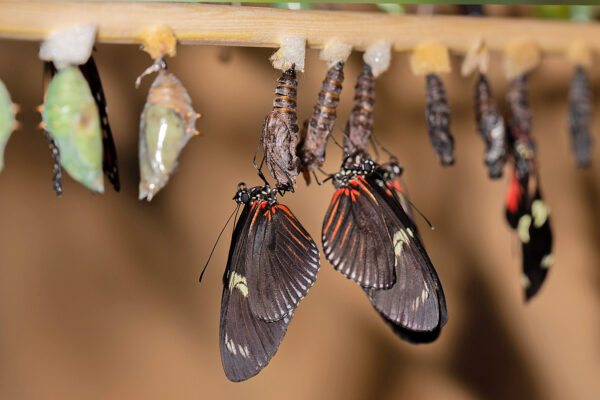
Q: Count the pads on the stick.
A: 9